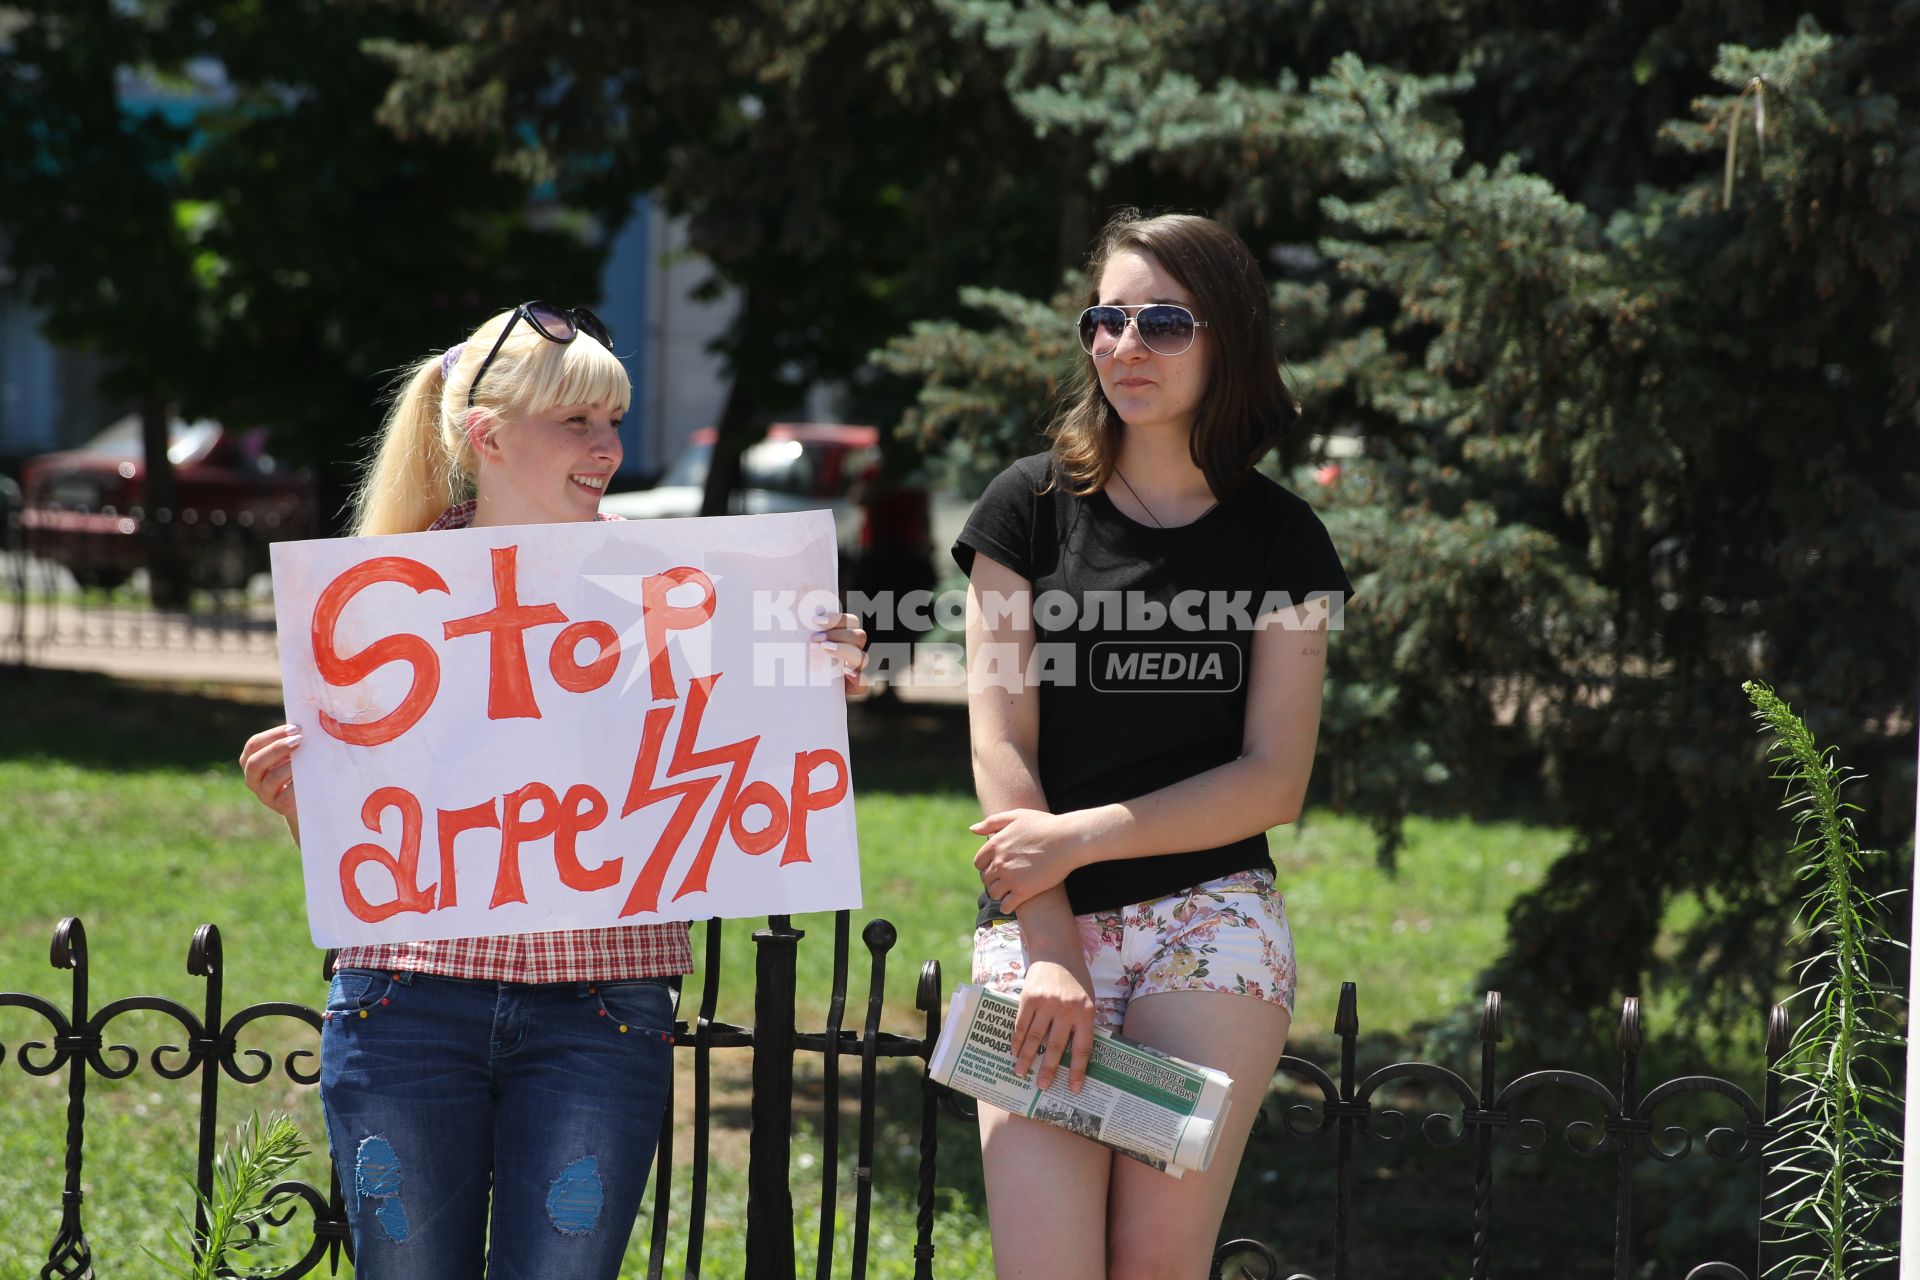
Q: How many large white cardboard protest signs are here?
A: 1